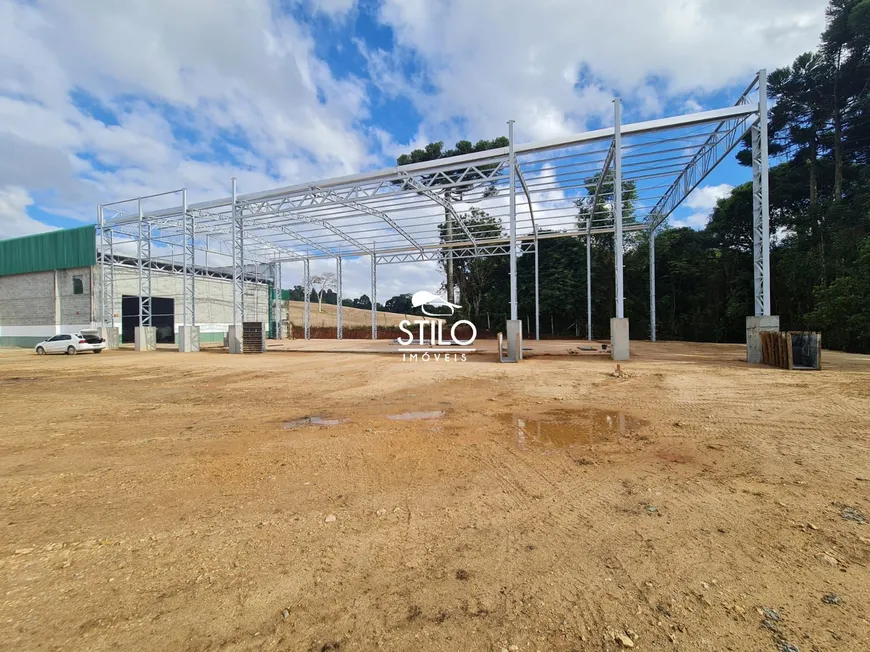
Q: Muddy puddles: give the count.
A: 3